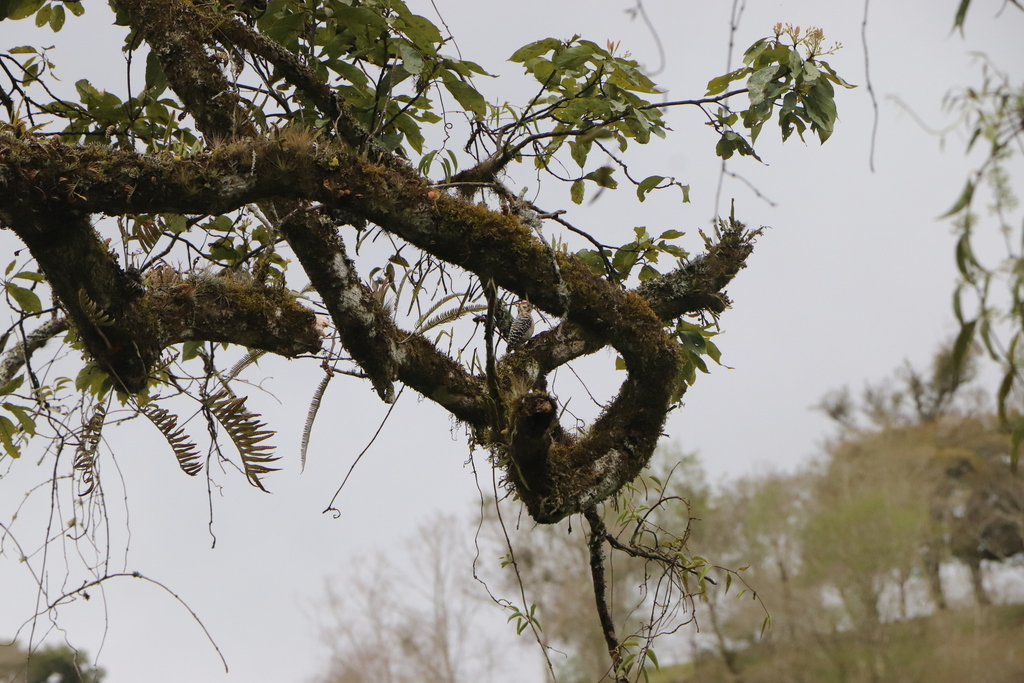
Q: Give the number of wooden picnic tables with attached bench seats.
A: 0